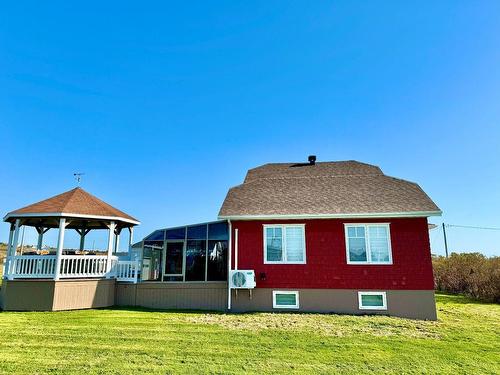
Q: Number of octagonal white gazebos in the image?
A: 1